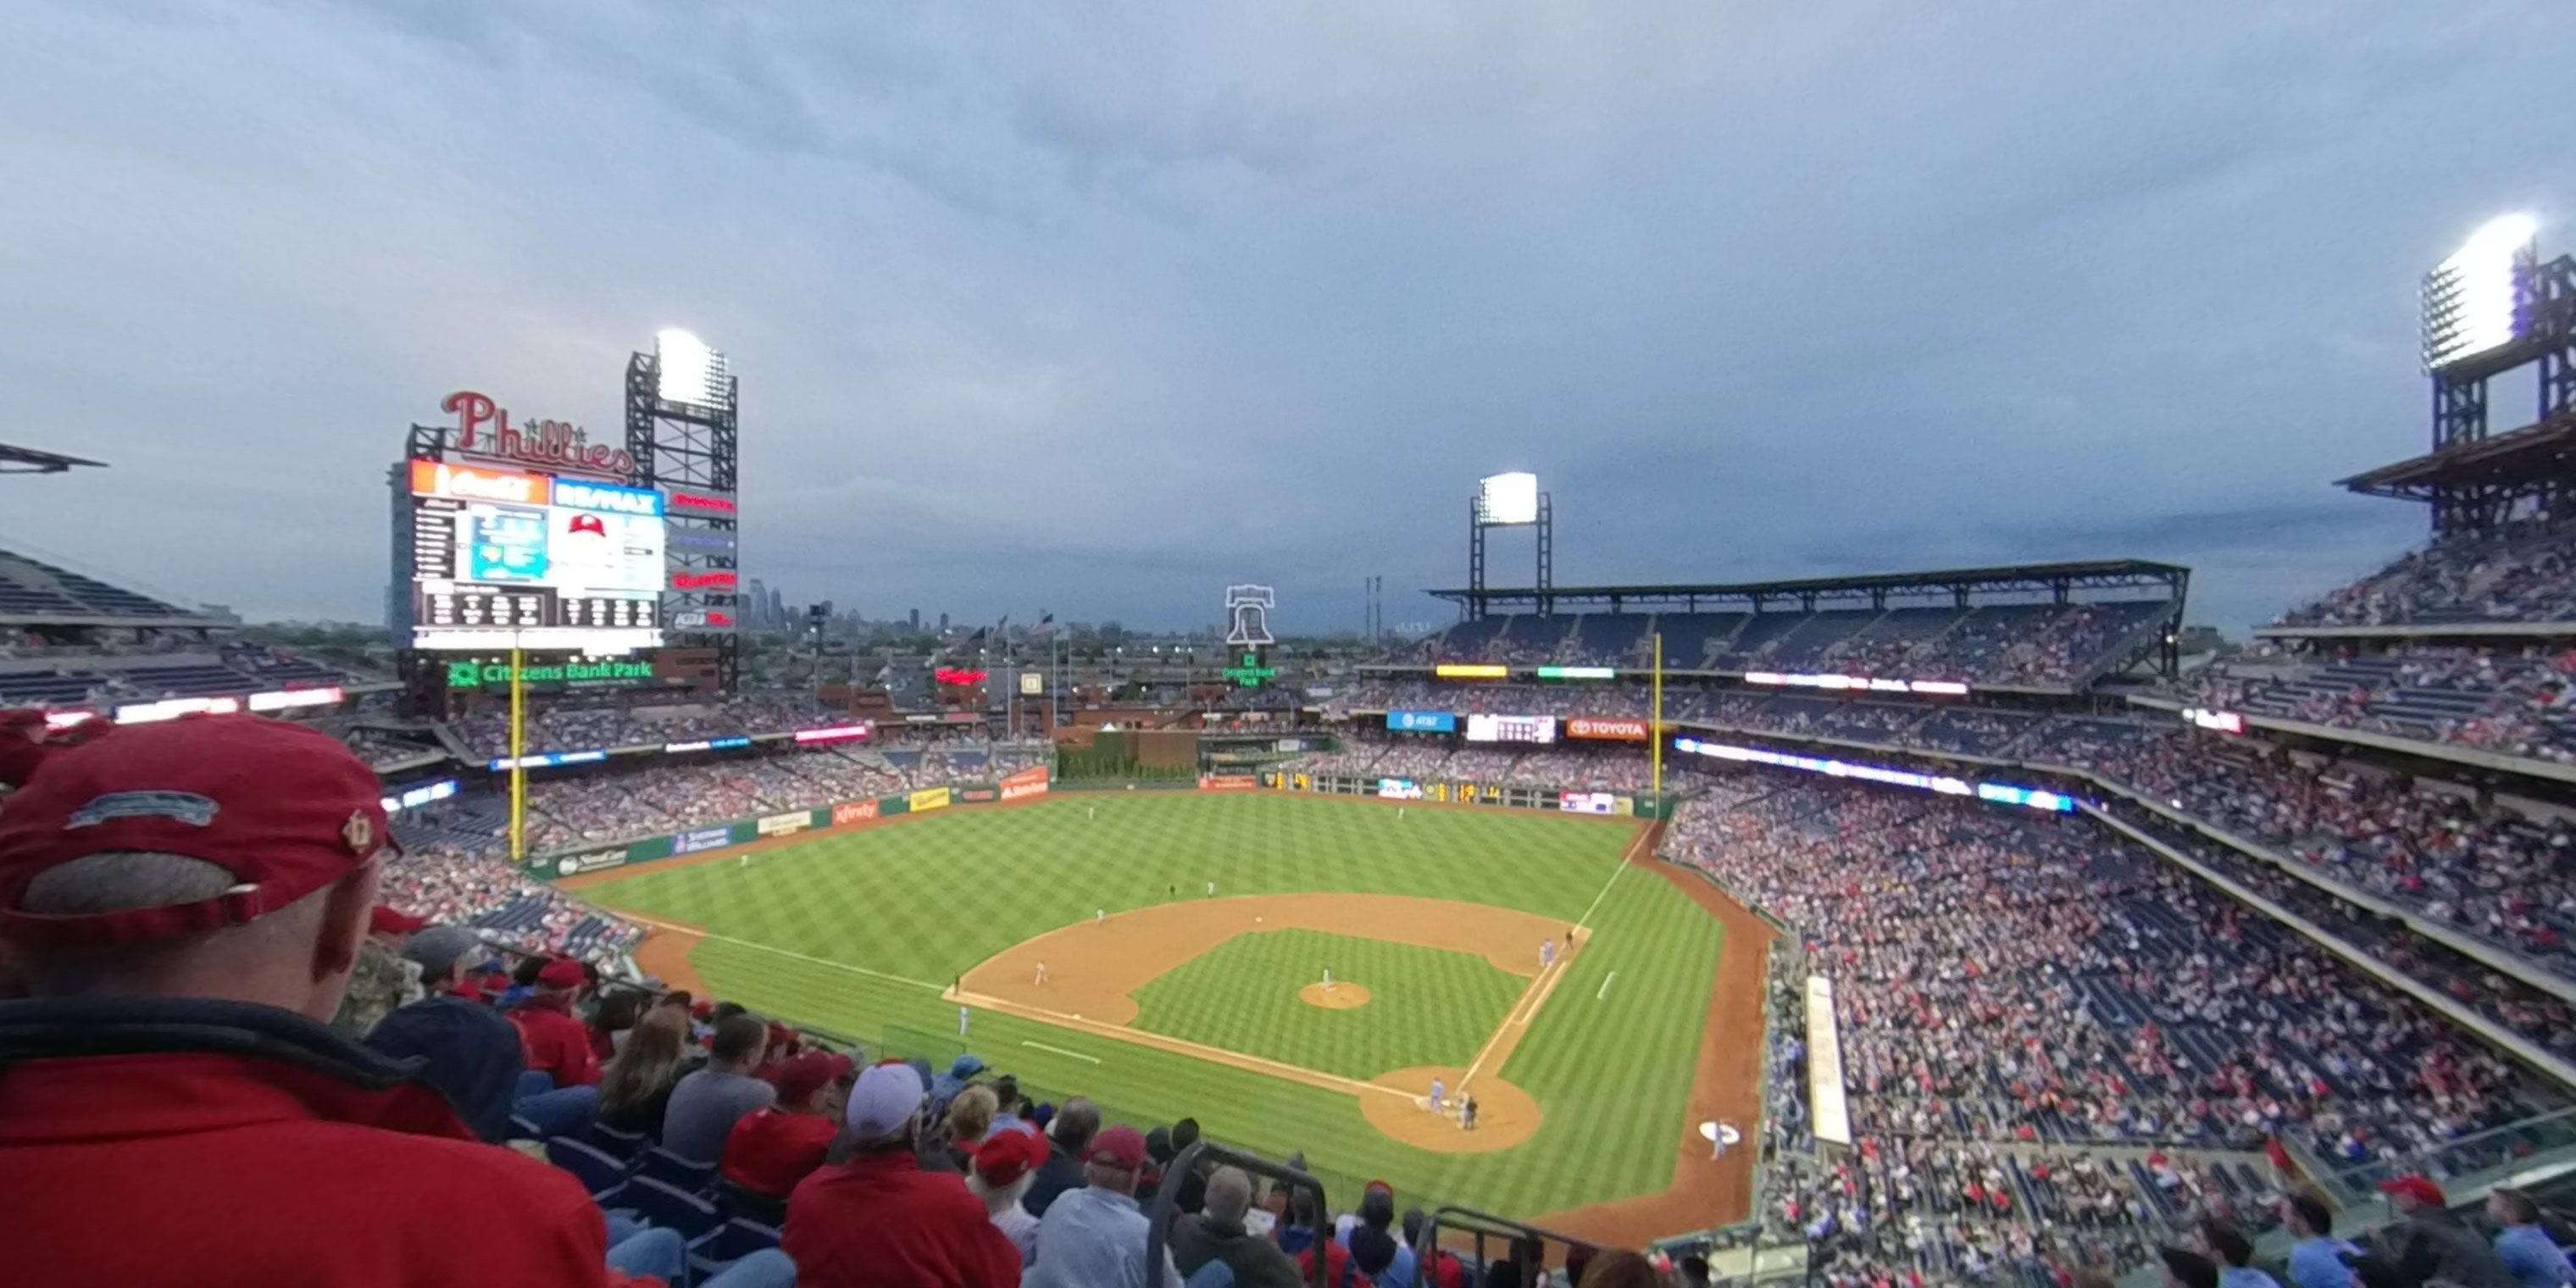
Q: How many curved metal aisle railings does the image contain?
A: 2